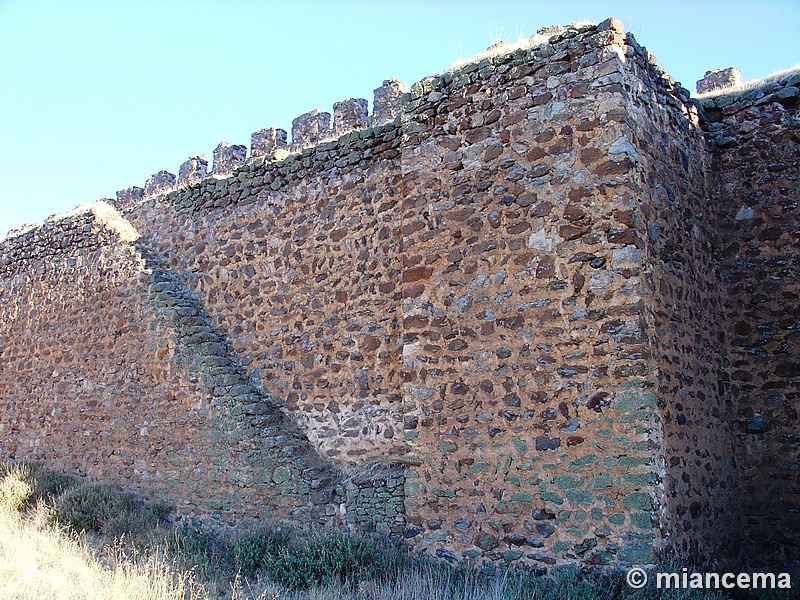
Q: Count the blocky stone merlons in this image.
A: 9